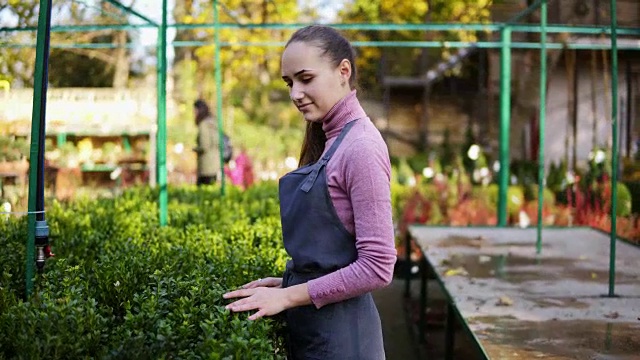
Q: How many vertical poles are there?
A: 6